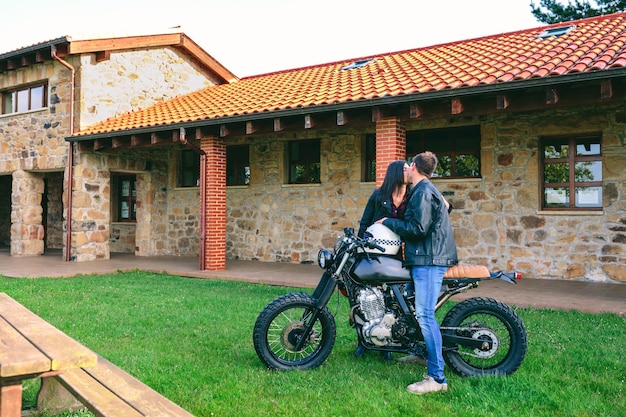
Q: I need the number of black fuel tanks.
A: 1